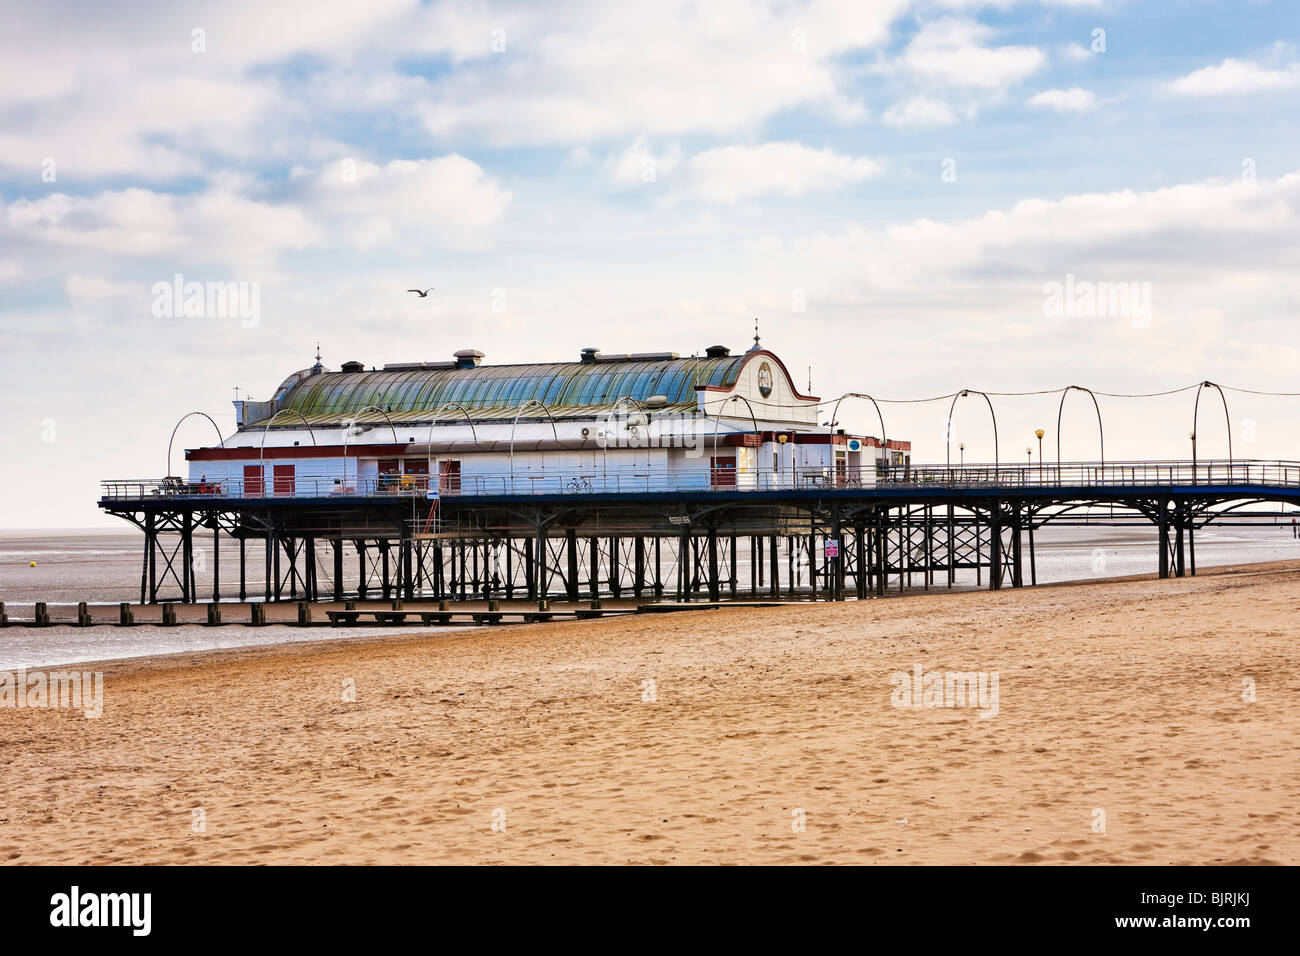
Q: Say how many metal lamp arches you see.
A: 11